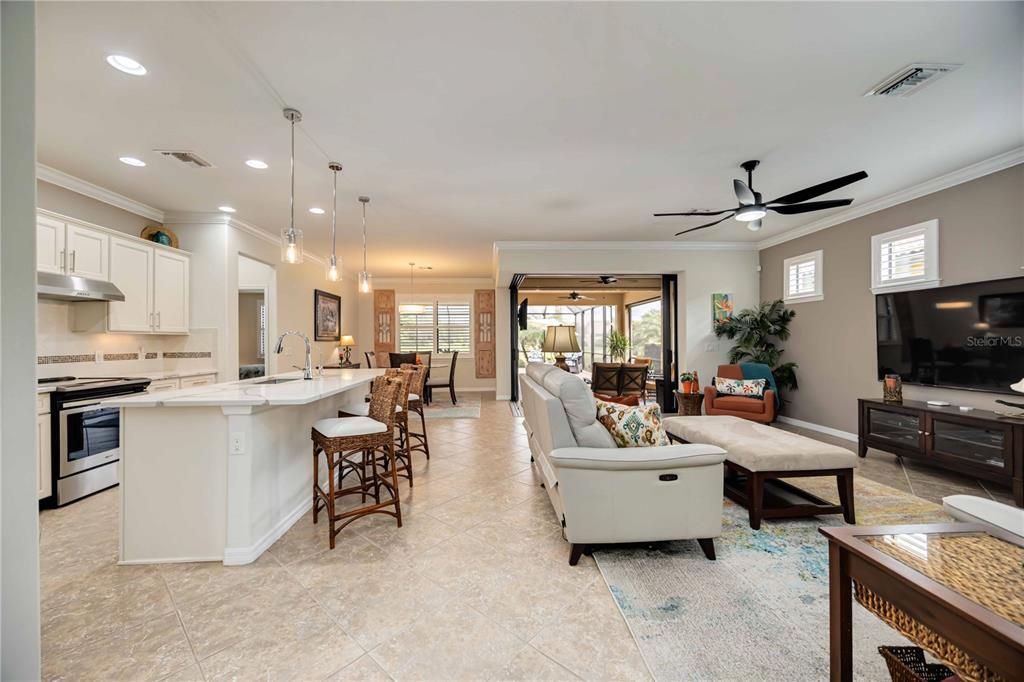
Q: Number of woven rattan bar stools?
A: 3